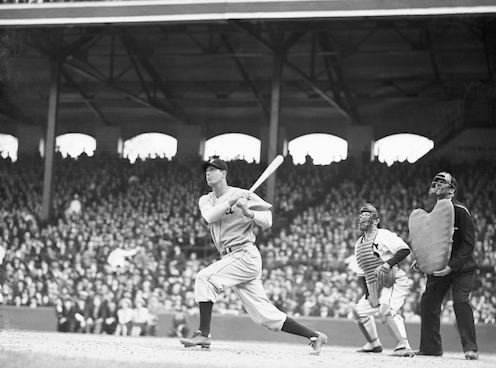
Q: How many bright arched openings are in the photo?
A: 6